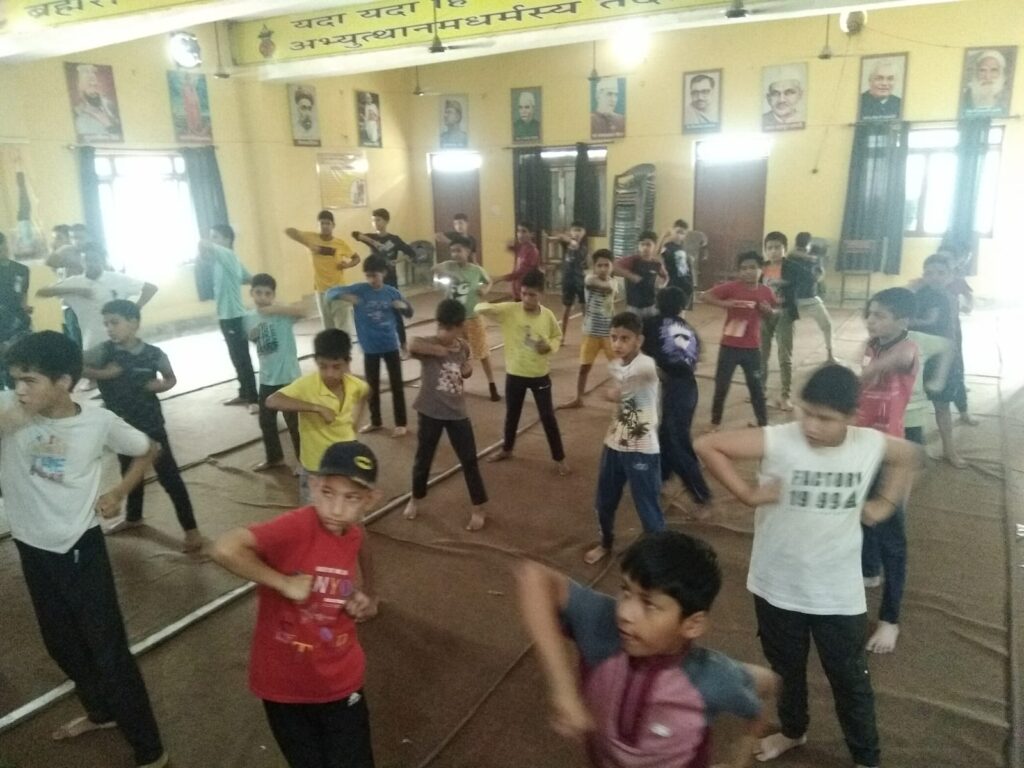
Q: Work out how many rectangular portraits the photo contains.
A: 11